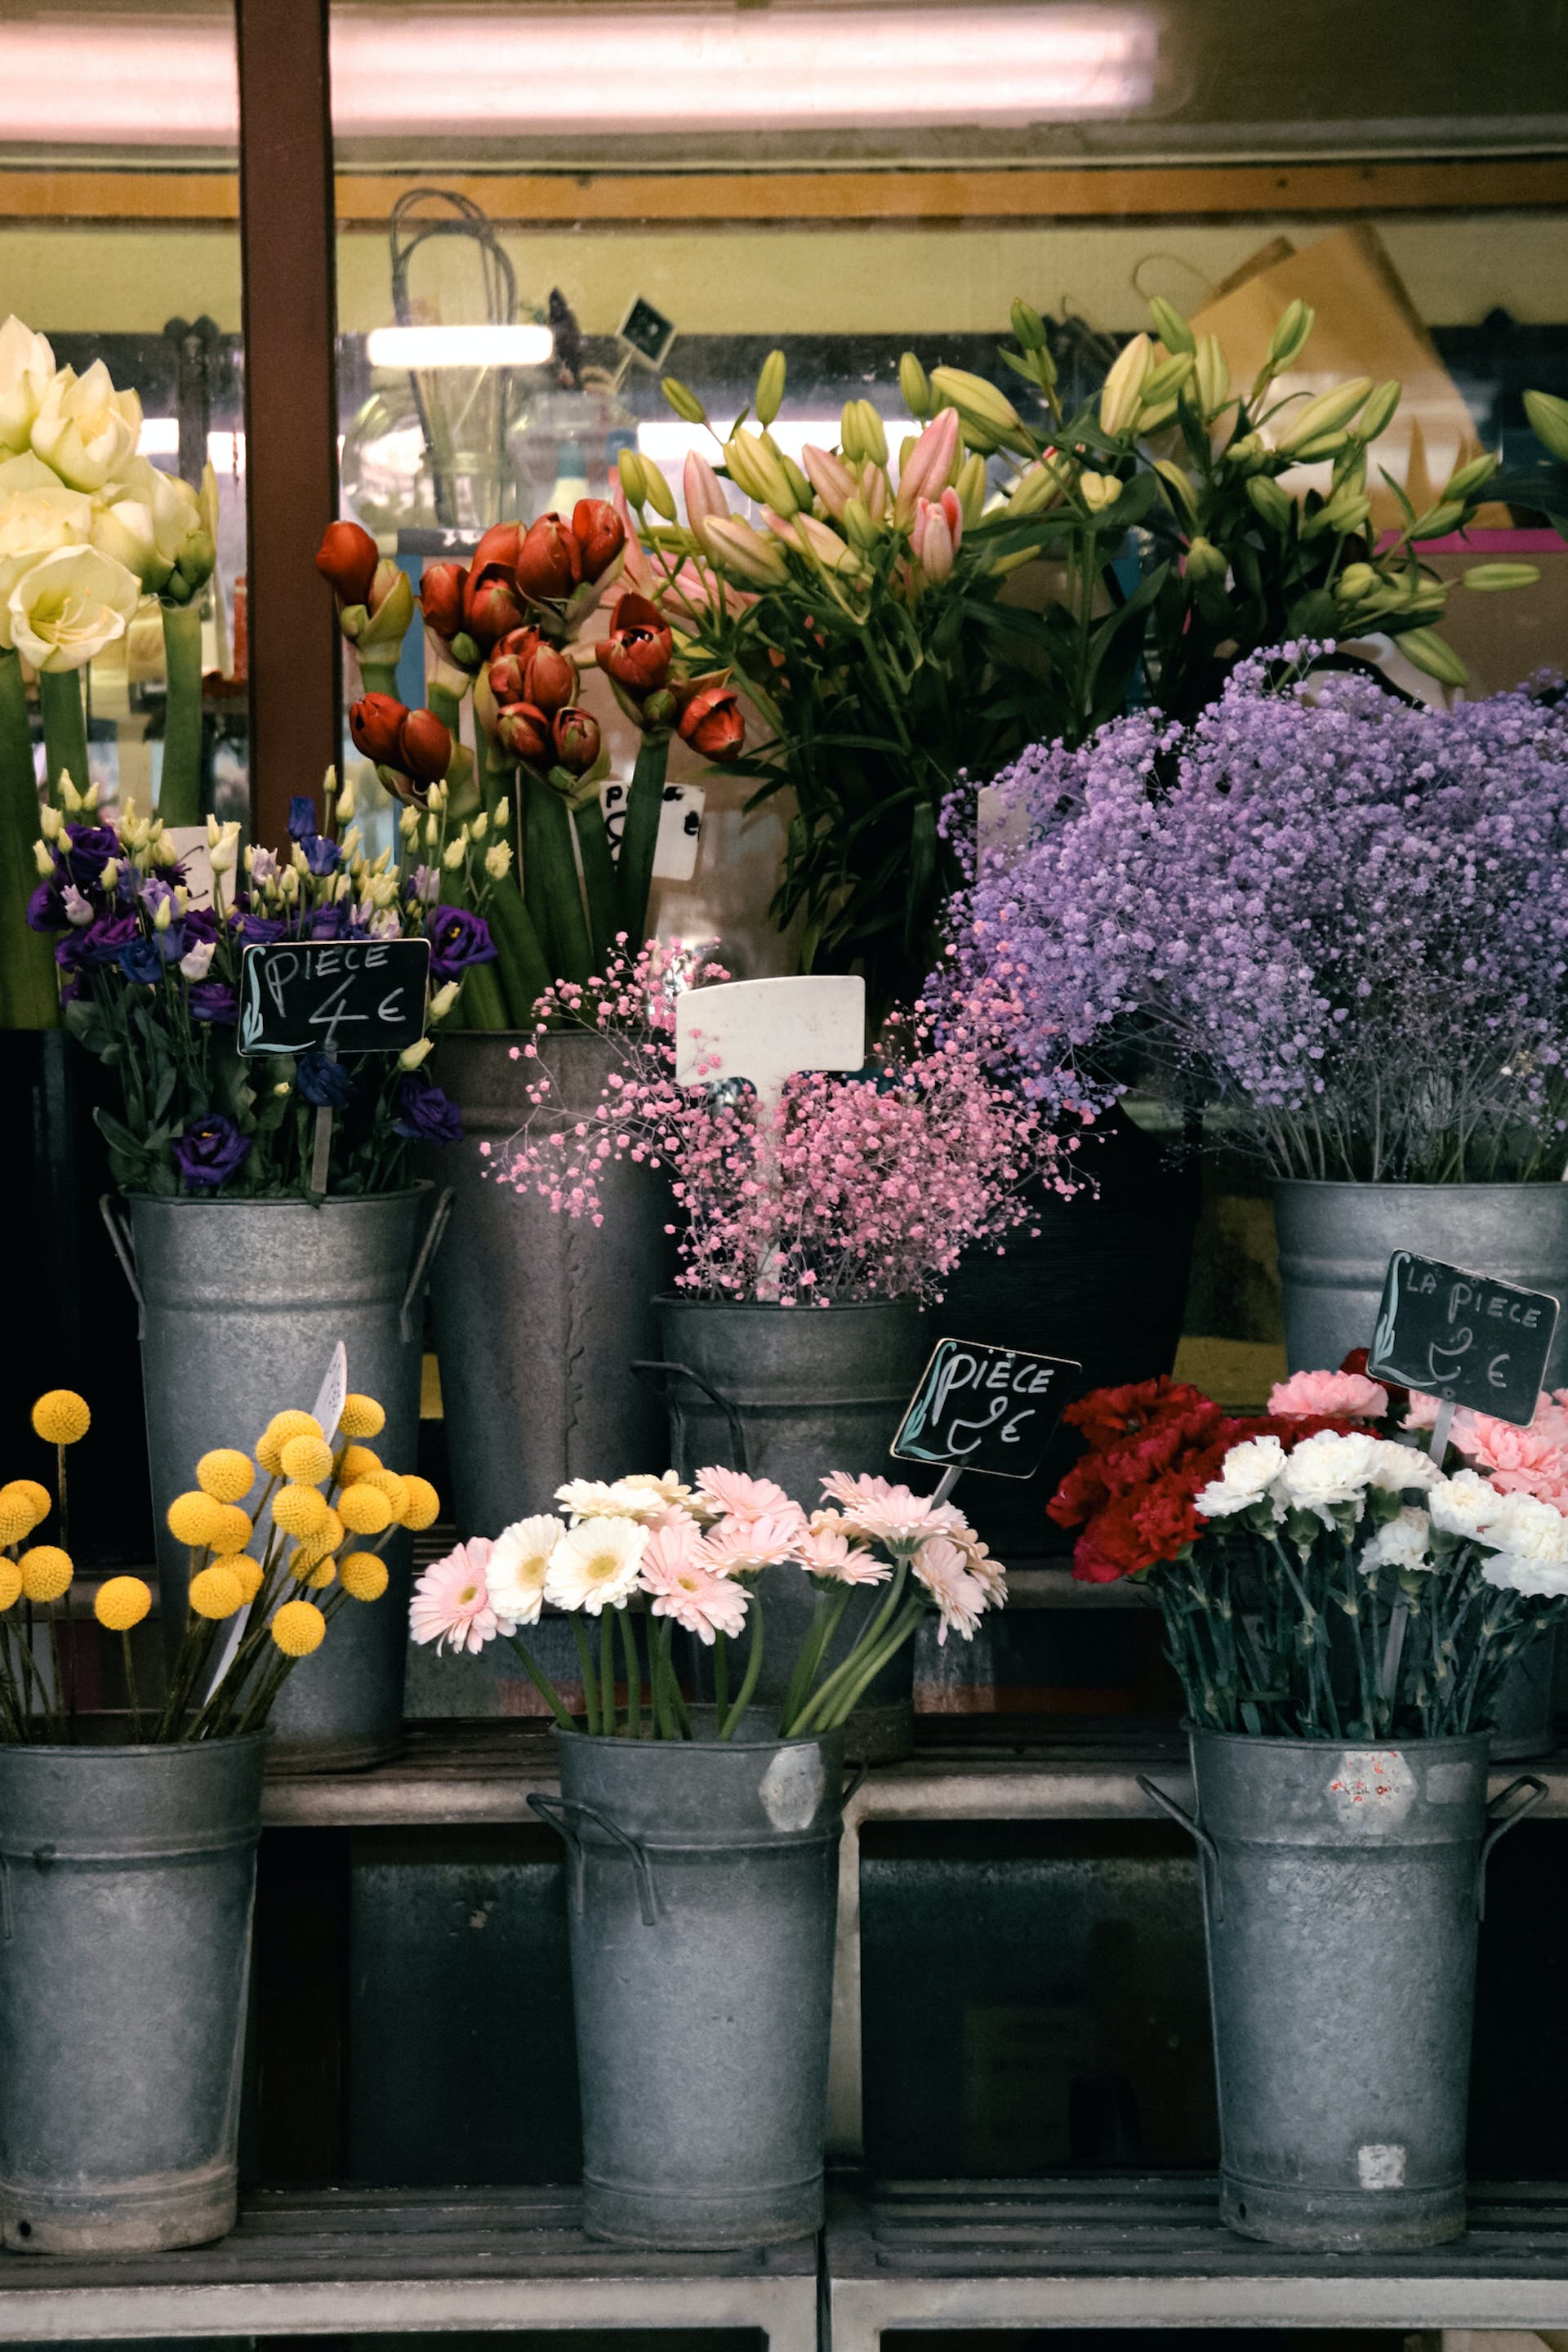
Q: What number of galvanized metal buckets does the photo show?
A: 7